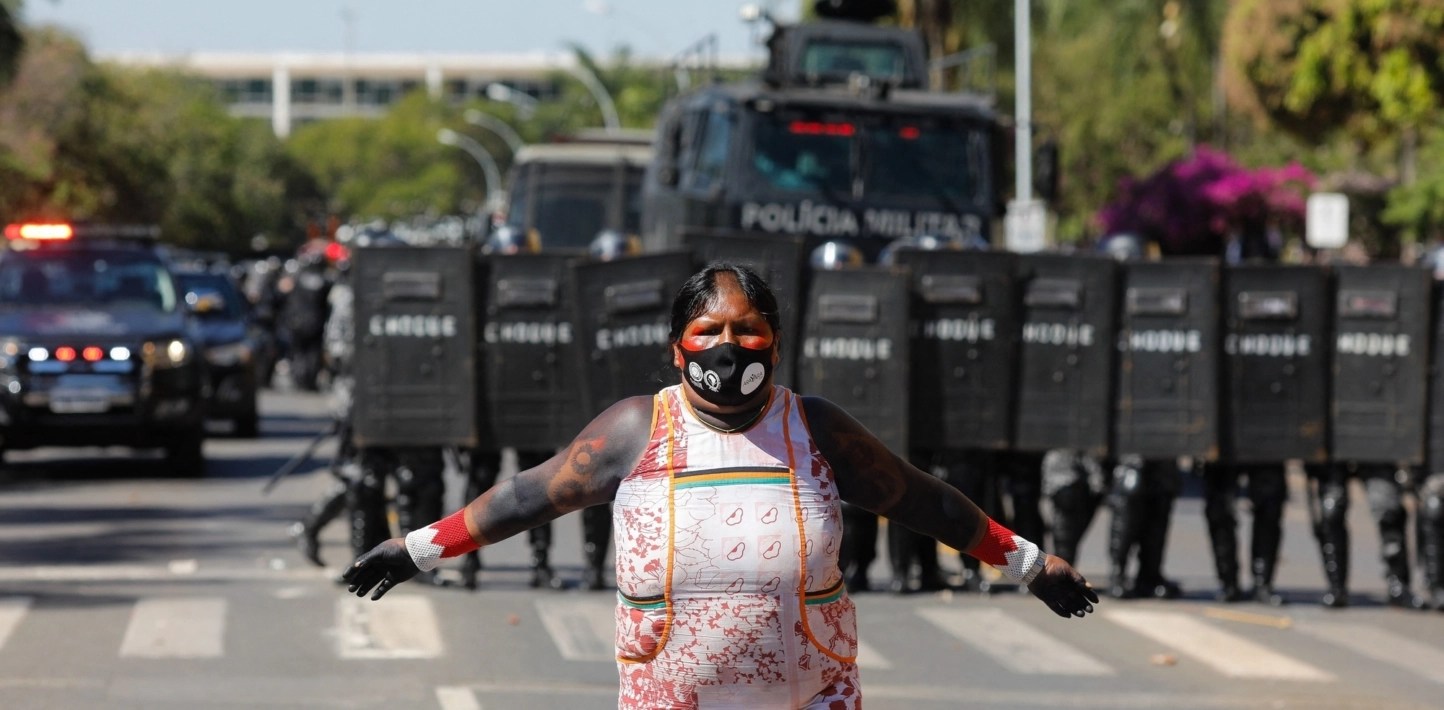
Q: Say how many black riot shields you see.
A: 11